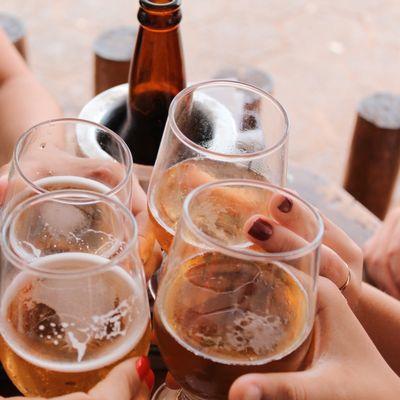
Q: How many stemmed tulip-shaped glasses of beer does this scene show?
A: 4